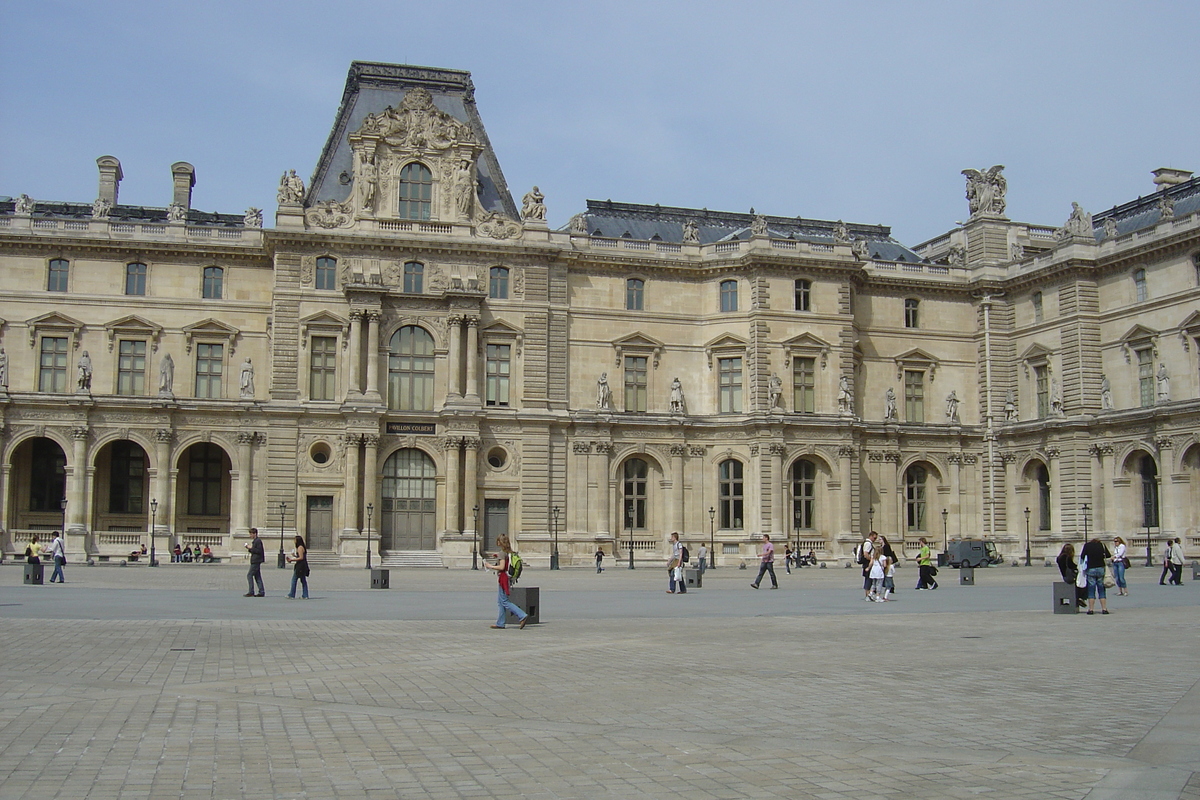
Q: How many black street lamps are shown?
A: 14